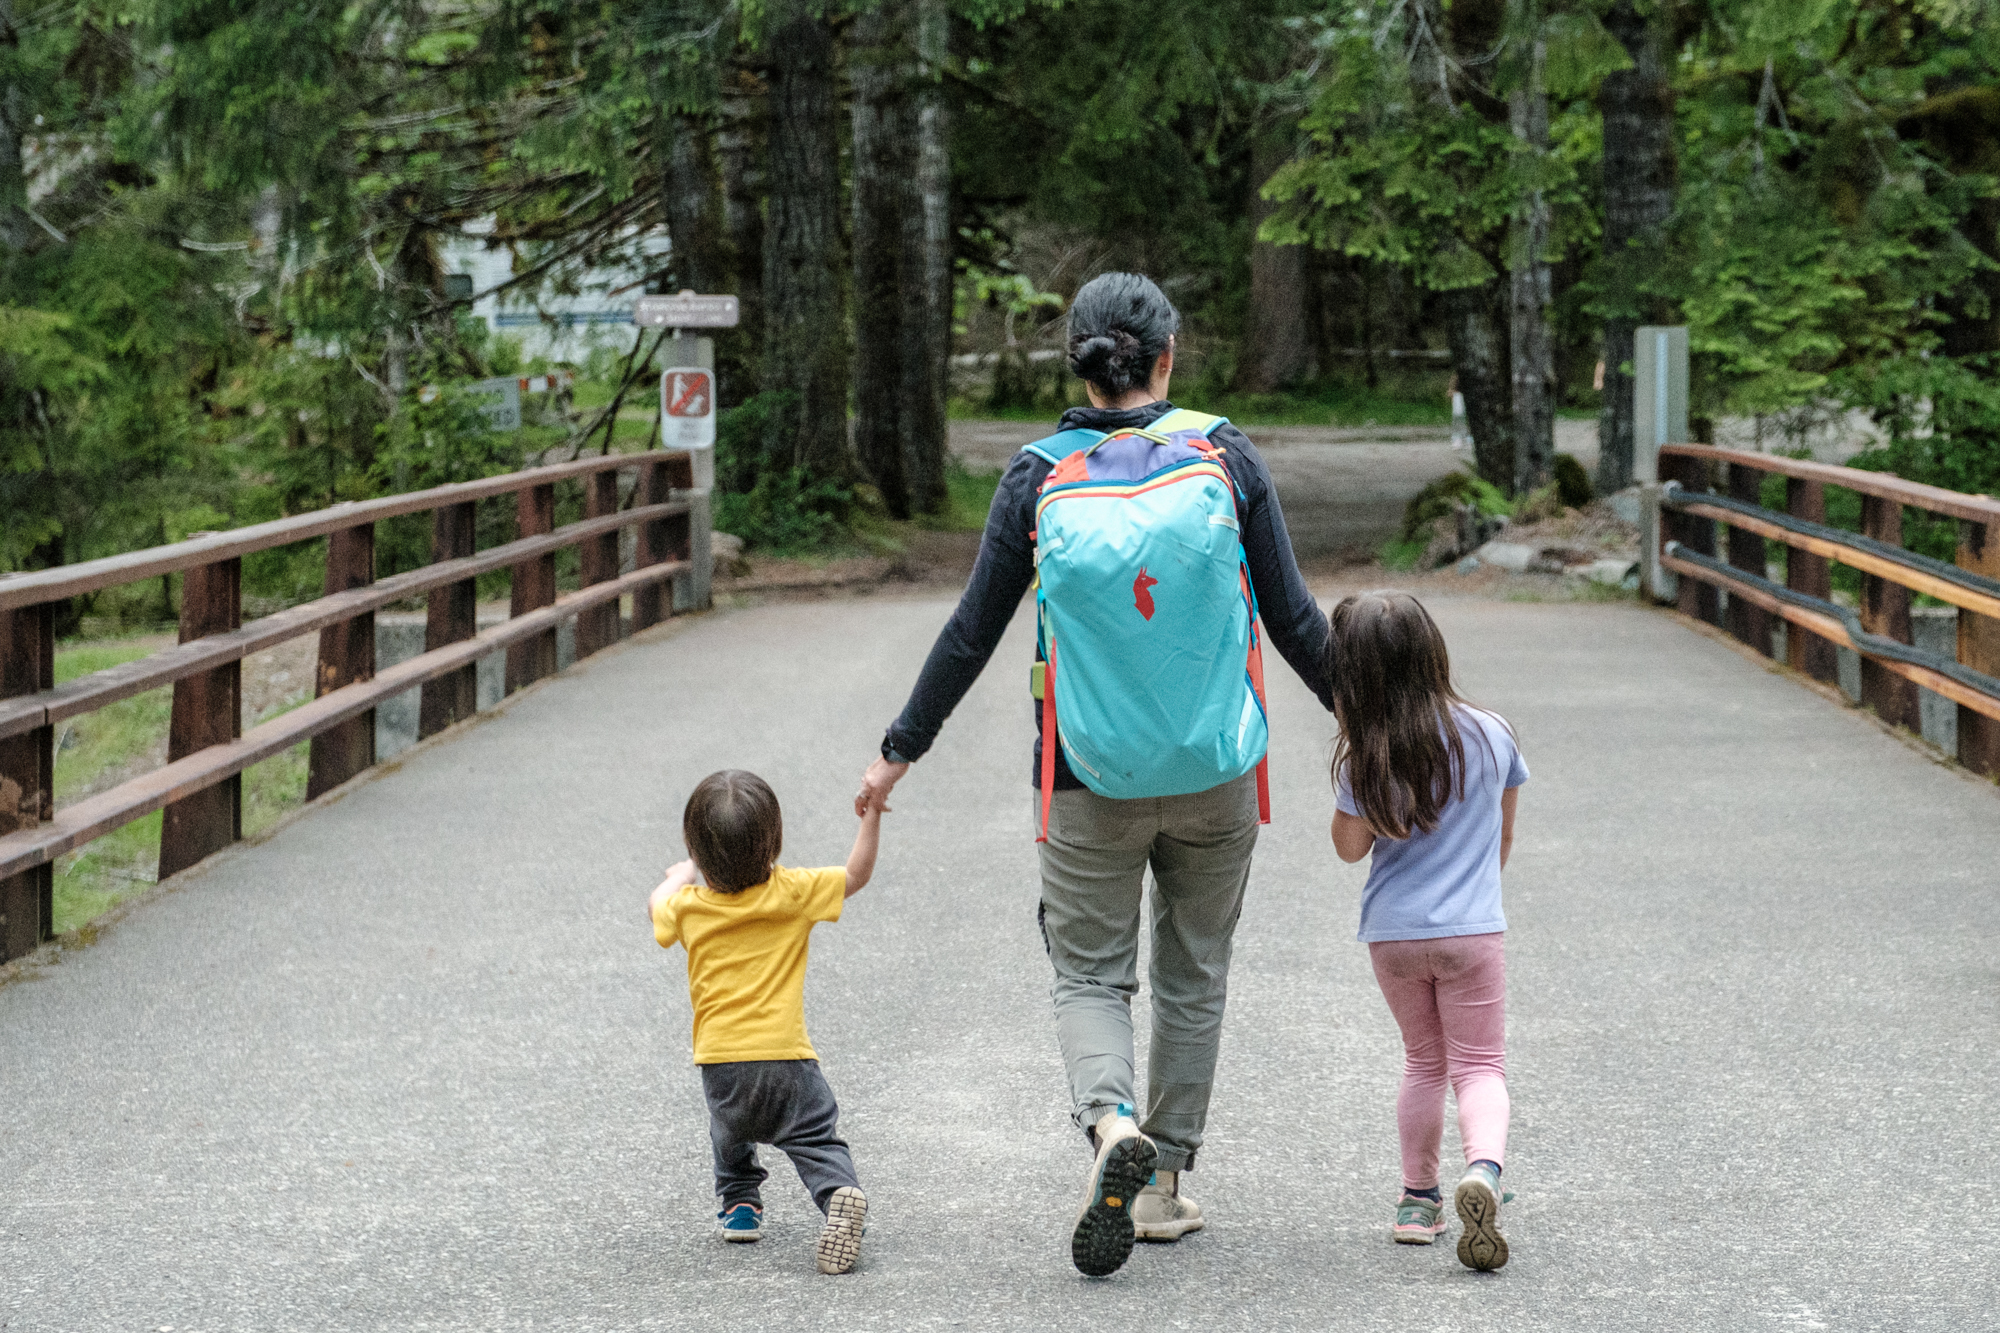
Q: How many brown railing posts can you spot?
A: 12